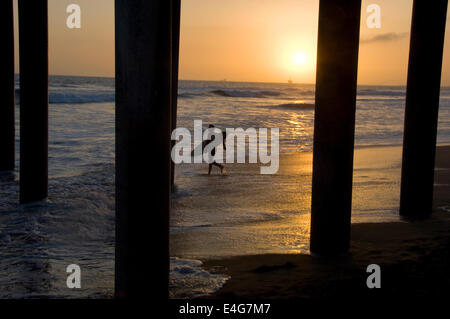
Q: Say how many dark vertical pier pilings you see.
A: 6